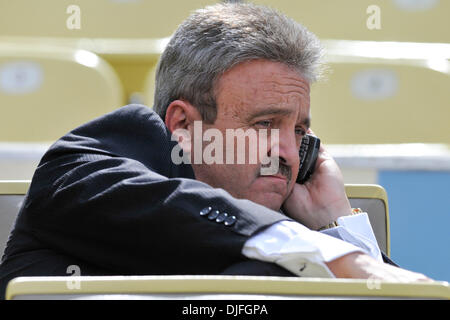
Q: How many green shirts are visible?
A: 0